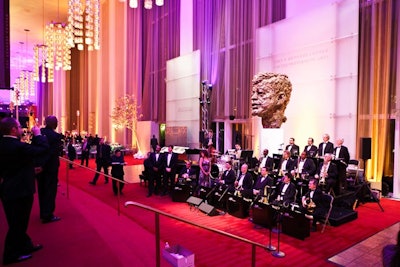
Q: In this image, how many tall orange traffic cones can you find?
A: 0